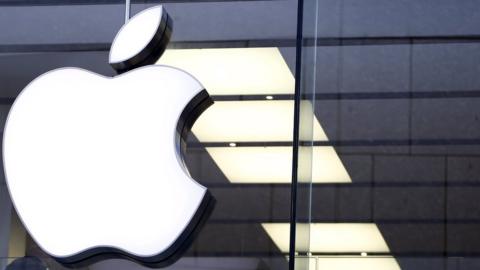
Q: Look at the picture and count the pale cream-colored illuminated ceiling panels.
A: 5